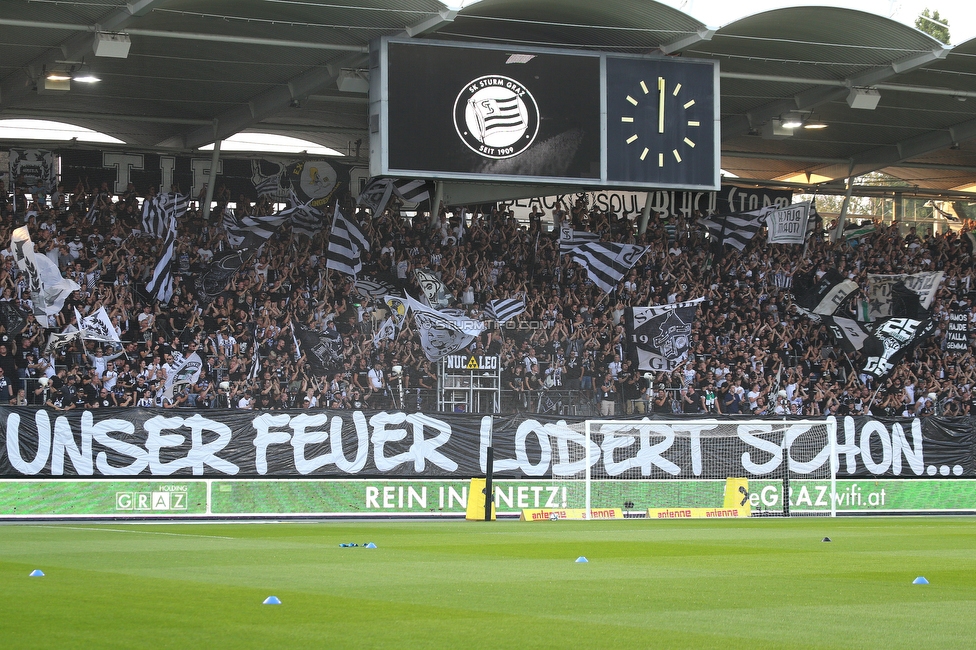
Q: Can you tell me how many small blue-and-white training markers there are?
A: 5